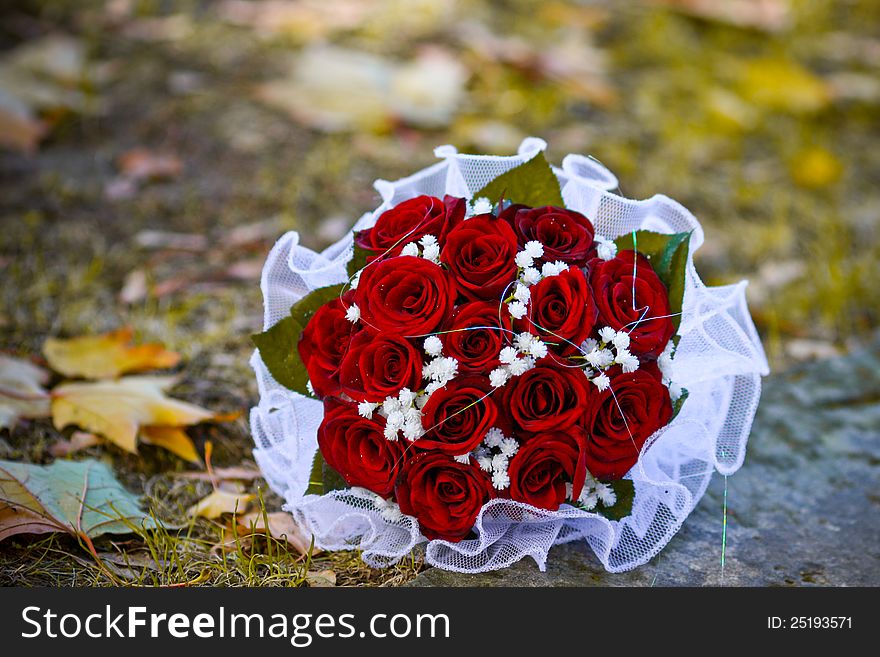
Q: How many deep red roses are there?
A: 15